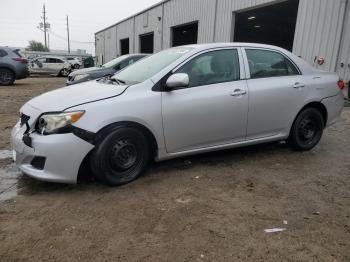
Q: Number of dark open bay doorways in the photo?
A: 4